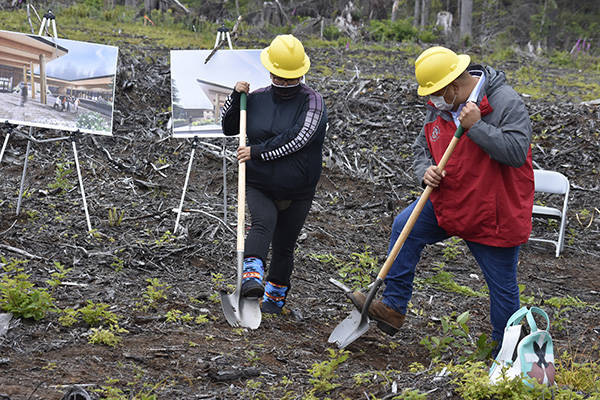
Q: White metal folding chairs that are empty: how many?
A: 1